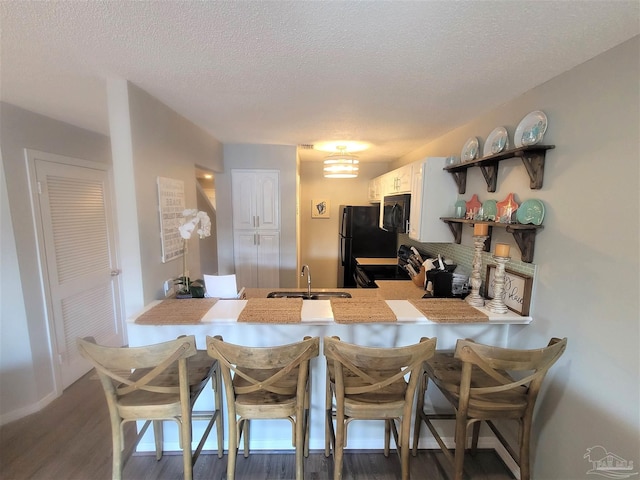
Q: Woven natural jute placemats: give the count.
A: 4